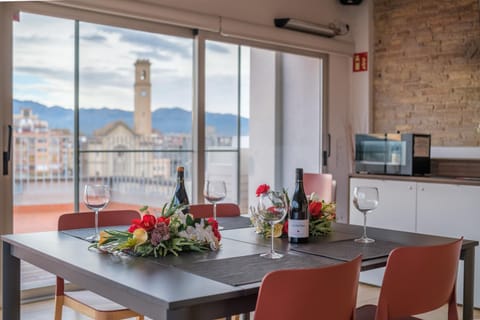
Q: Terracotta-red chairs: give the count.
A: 5